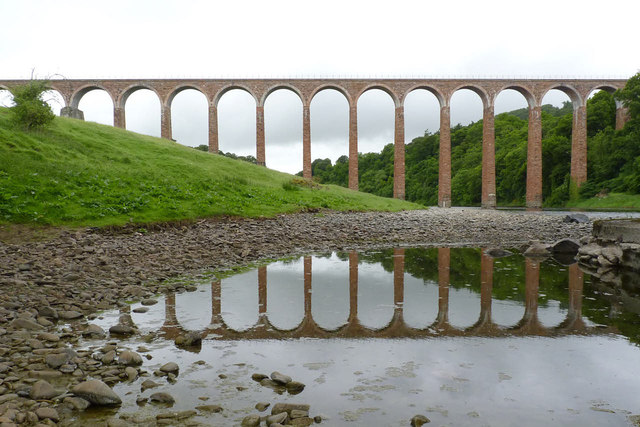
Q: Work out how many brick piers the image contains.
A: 12